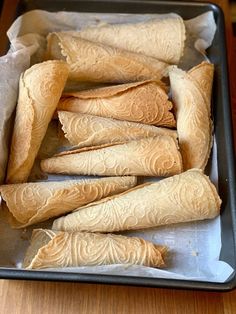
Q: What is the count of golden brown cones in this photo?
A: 10